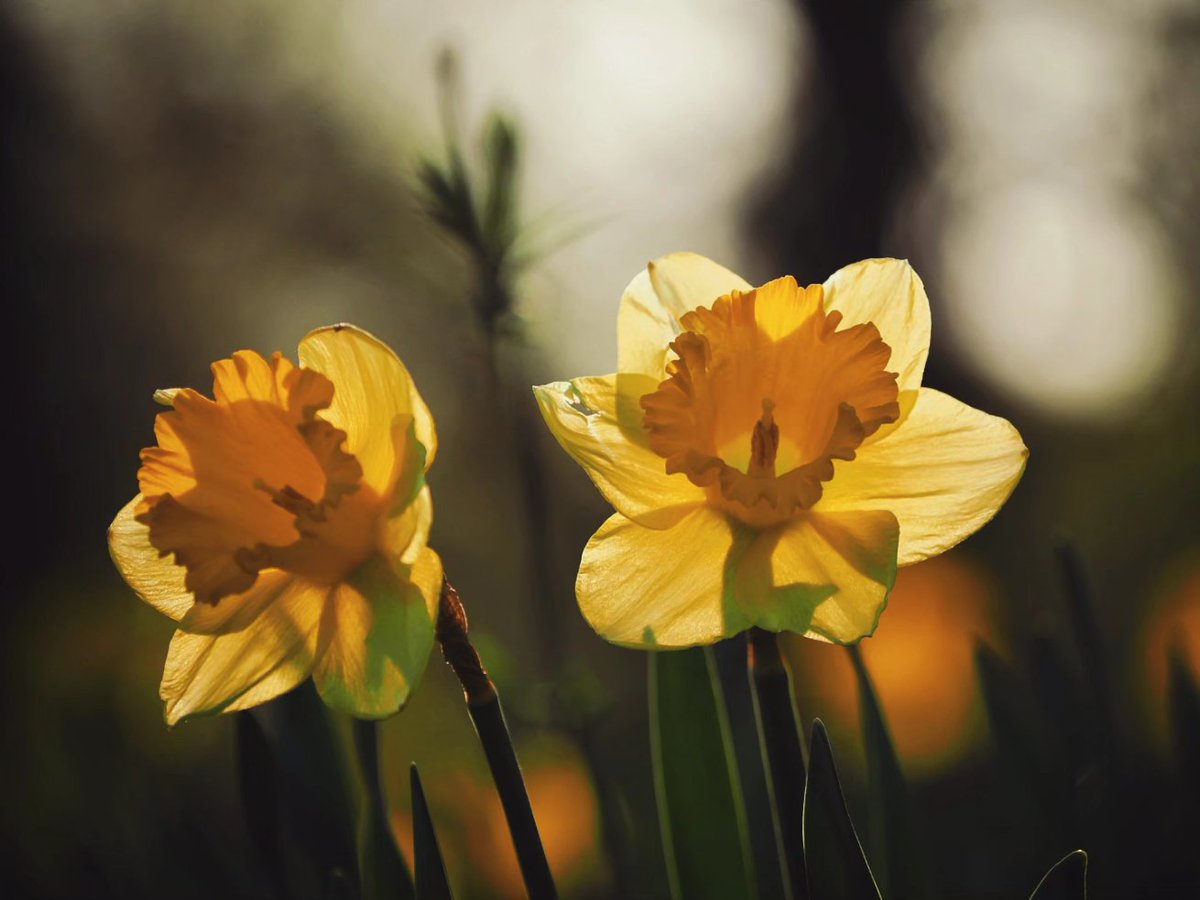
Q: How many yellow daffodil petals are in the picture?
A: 12